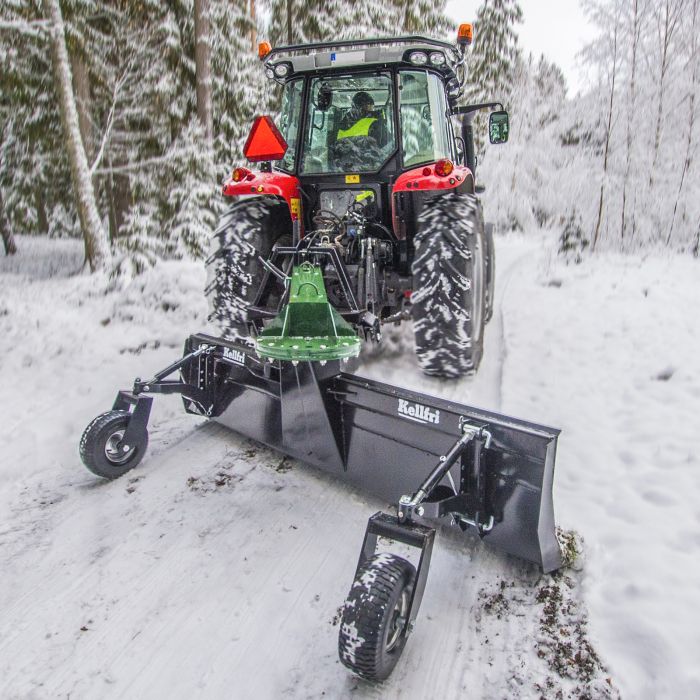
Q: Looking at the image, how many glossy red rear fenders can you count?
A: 2